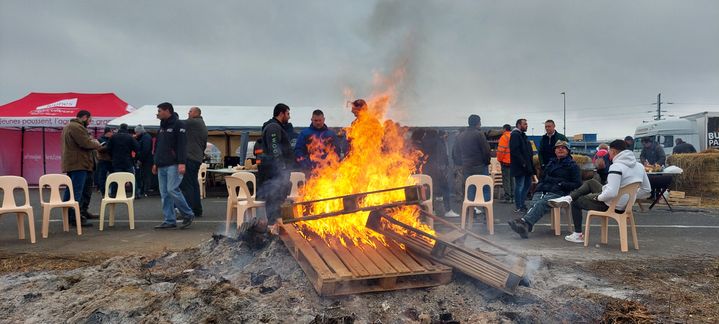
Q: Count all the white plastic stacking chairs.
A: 11